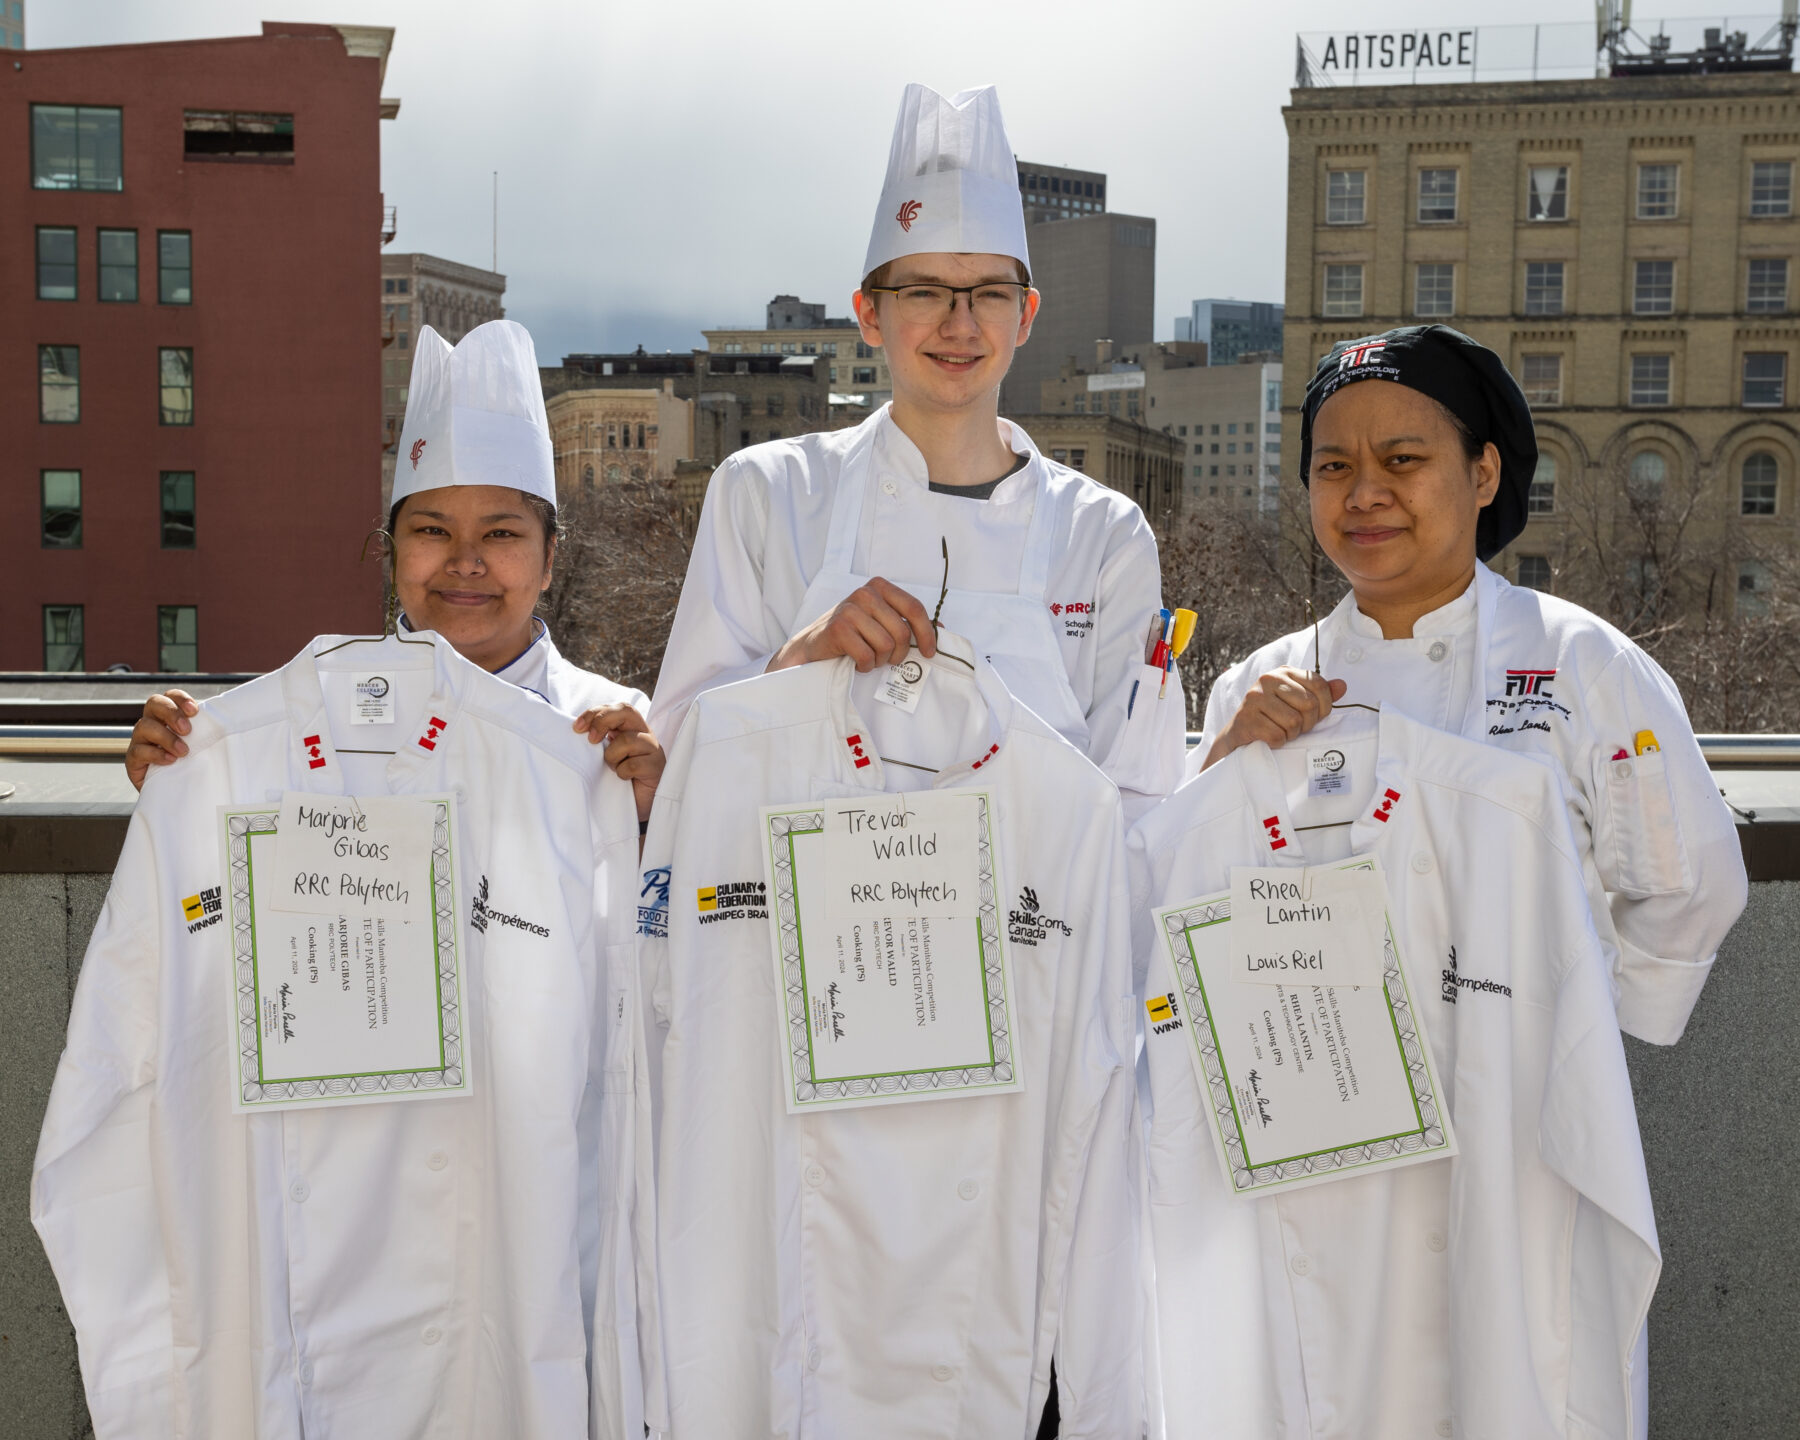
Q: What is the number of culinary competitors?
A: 3